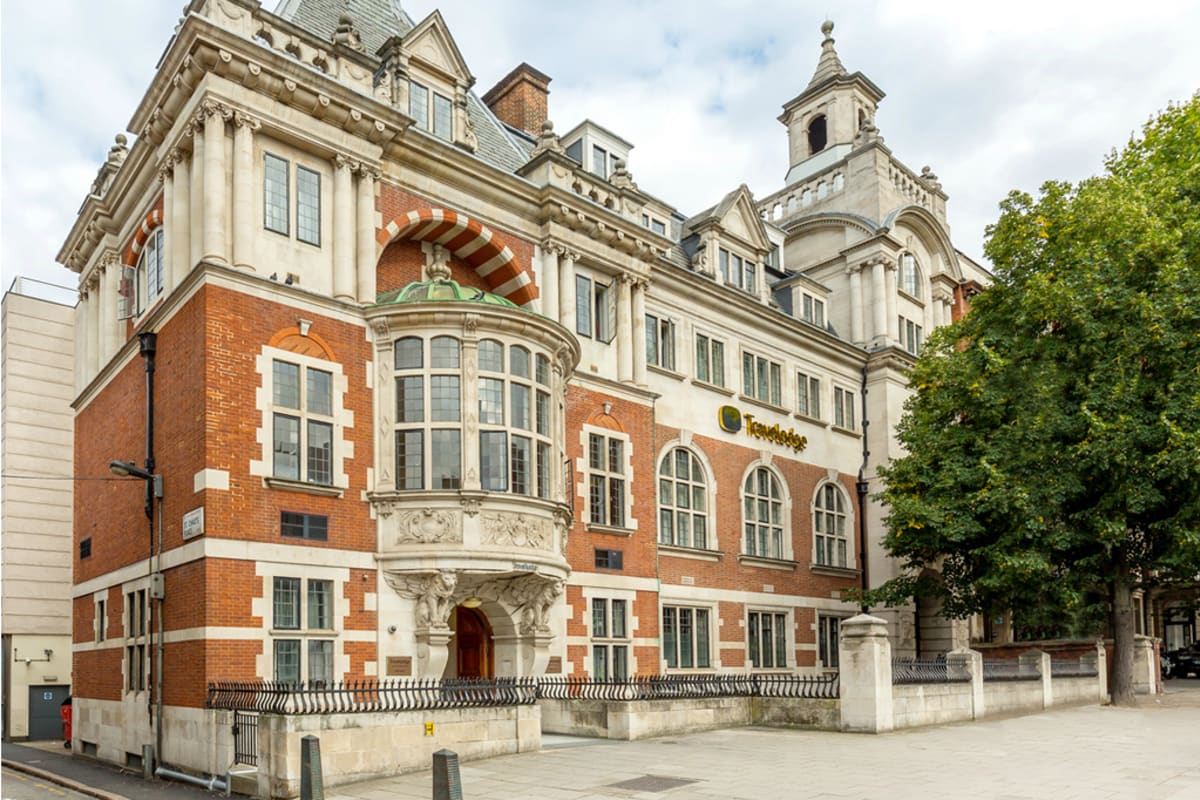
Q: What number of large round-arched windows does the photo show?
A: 3